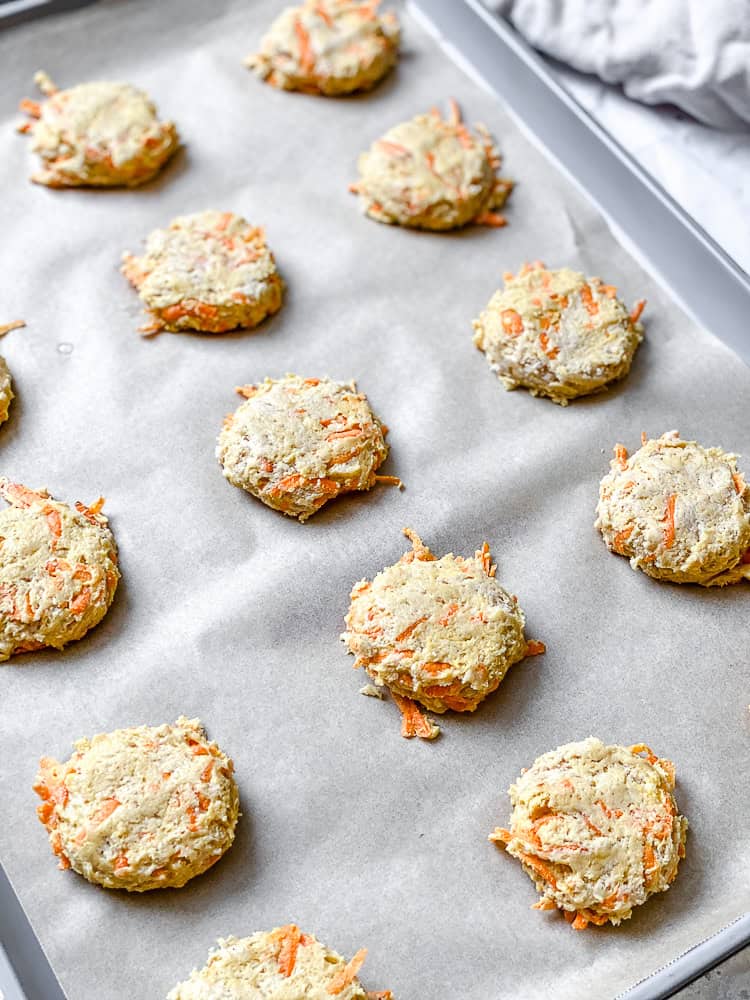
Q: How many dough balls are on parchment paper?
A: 13